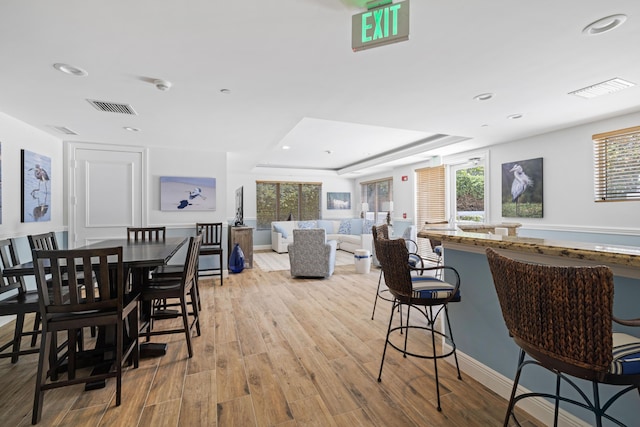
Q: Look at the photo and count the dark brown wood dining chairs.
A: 7